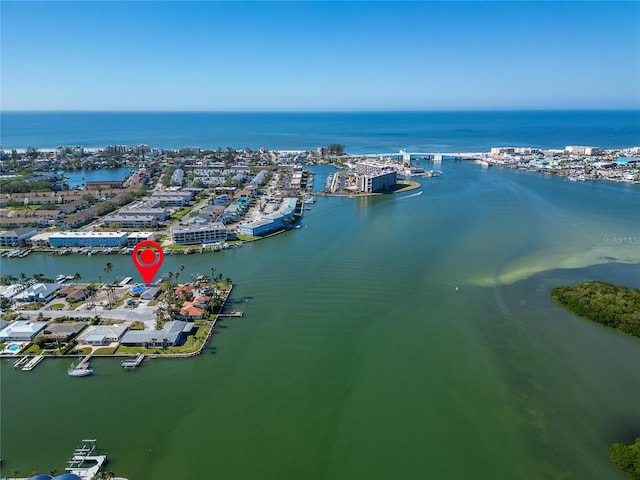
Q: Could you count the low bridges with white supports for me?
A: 1